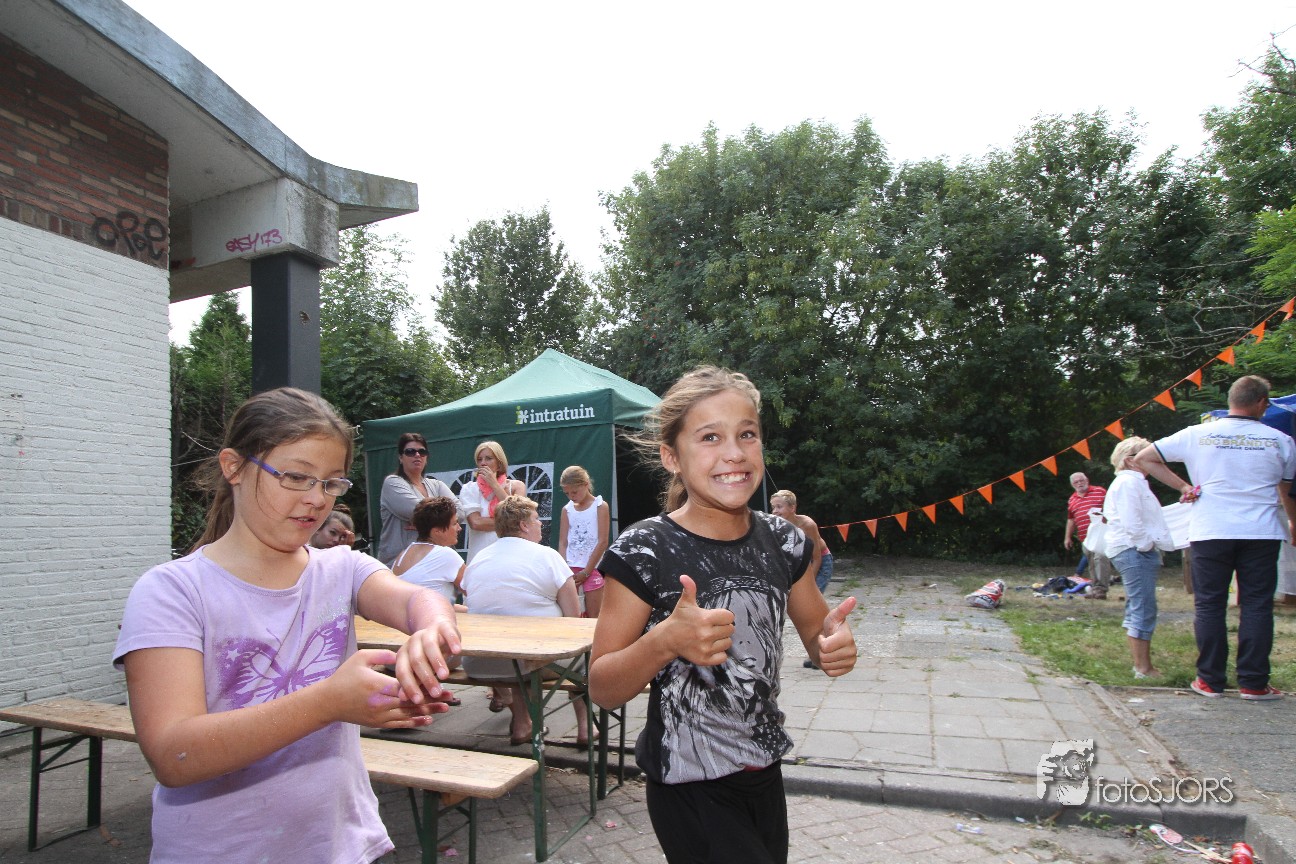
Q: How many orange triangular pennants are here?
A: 15